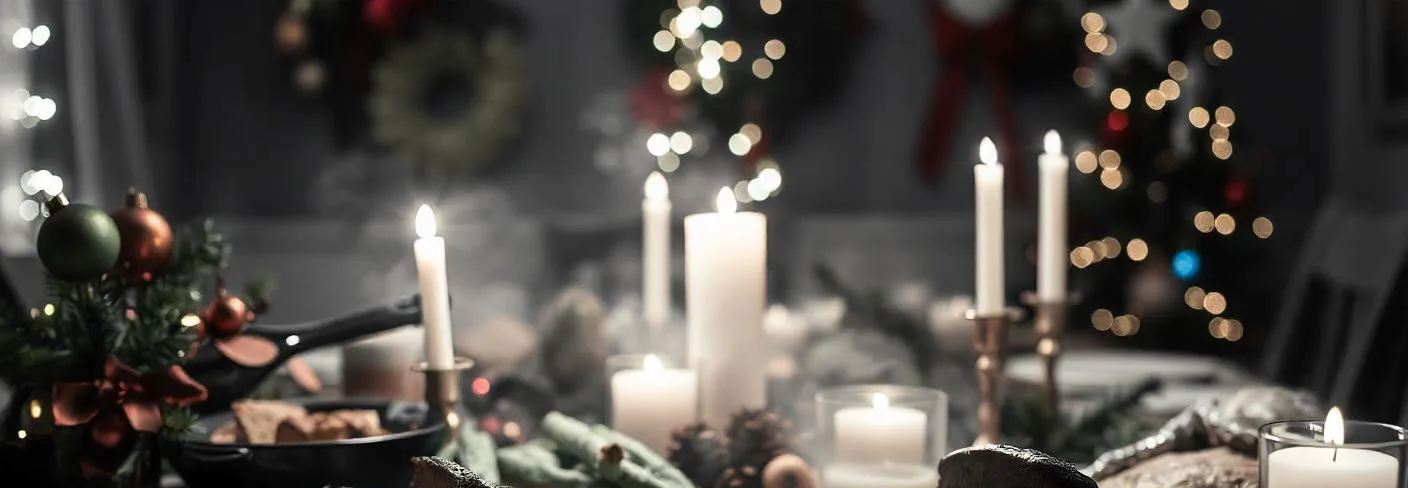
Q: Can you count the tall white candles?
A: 5